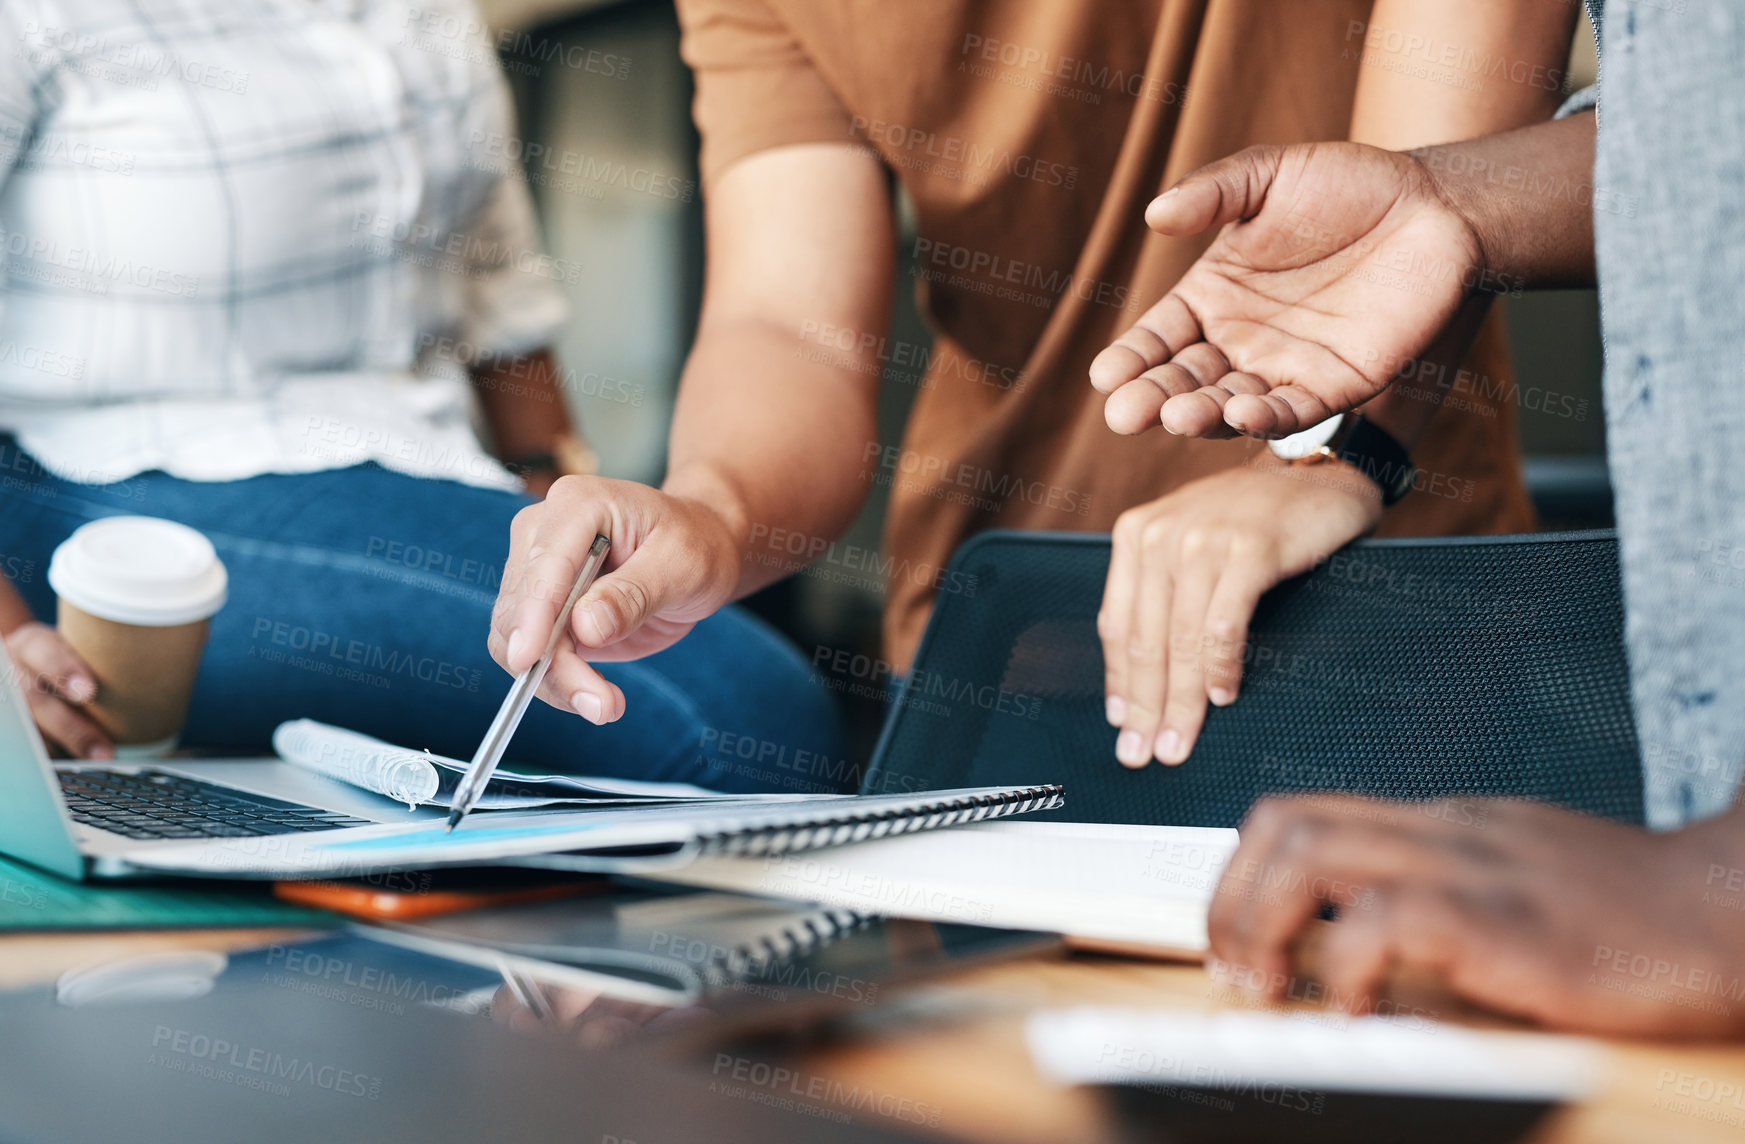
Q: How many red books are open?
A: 0